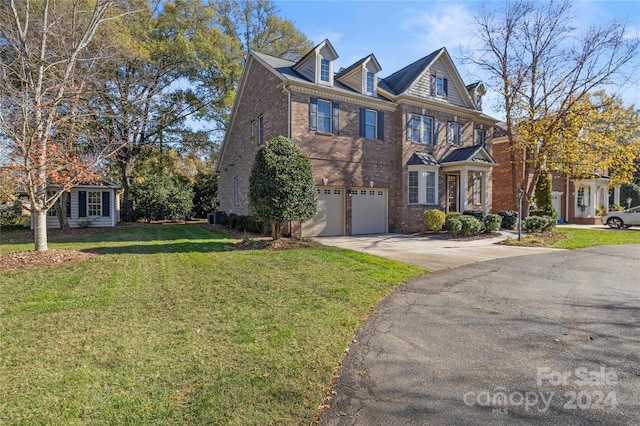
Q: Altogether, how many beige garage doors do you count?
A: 2